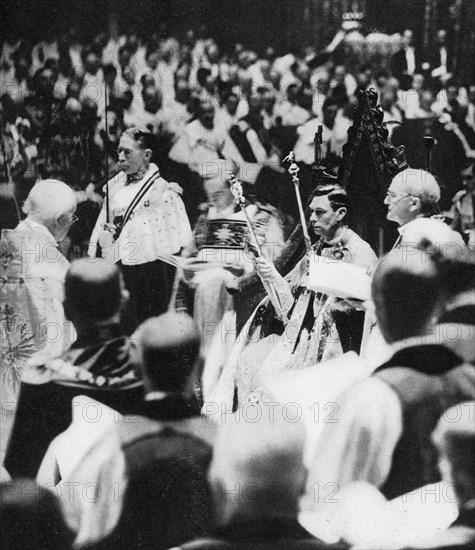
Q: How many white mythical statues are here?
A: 0